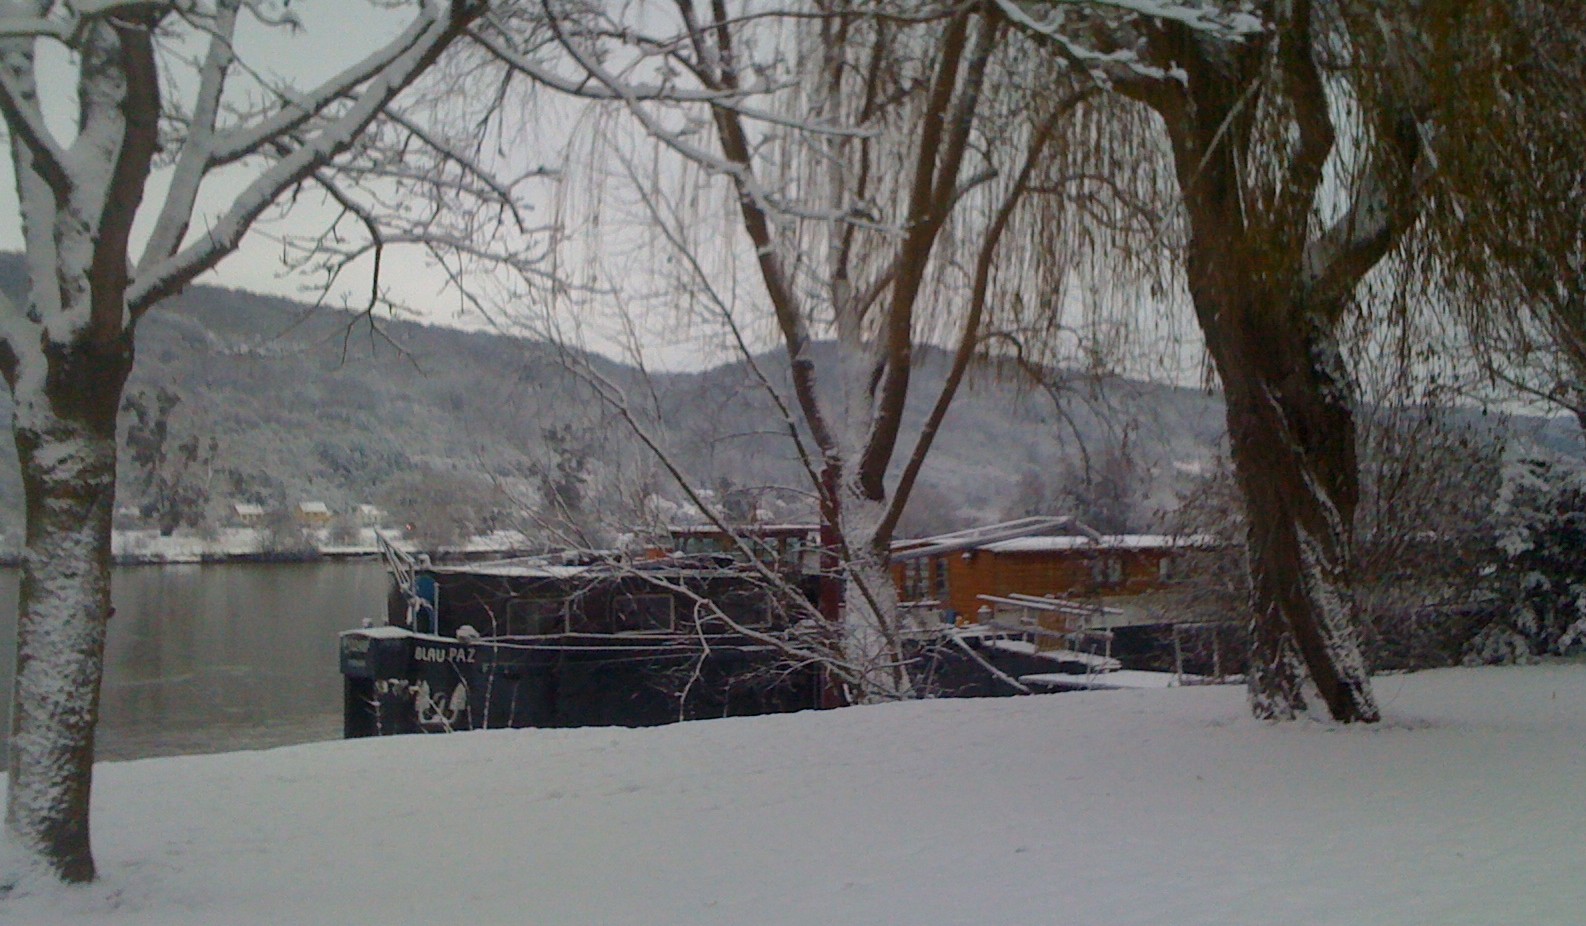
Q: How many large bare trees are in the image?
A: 3